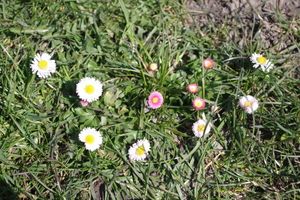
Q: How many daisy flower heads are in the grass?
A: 12